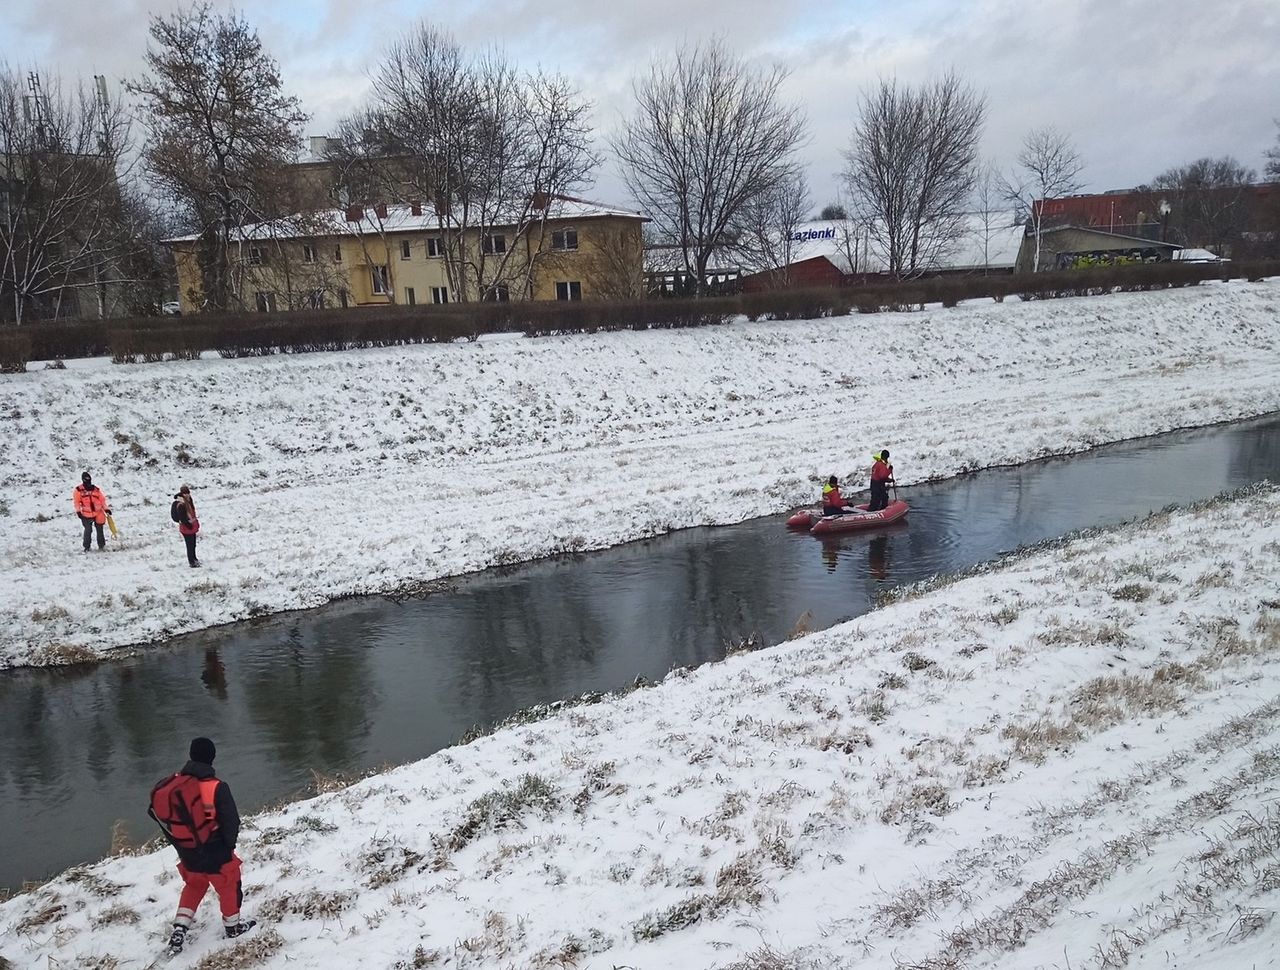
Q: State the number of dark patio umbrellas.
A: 0